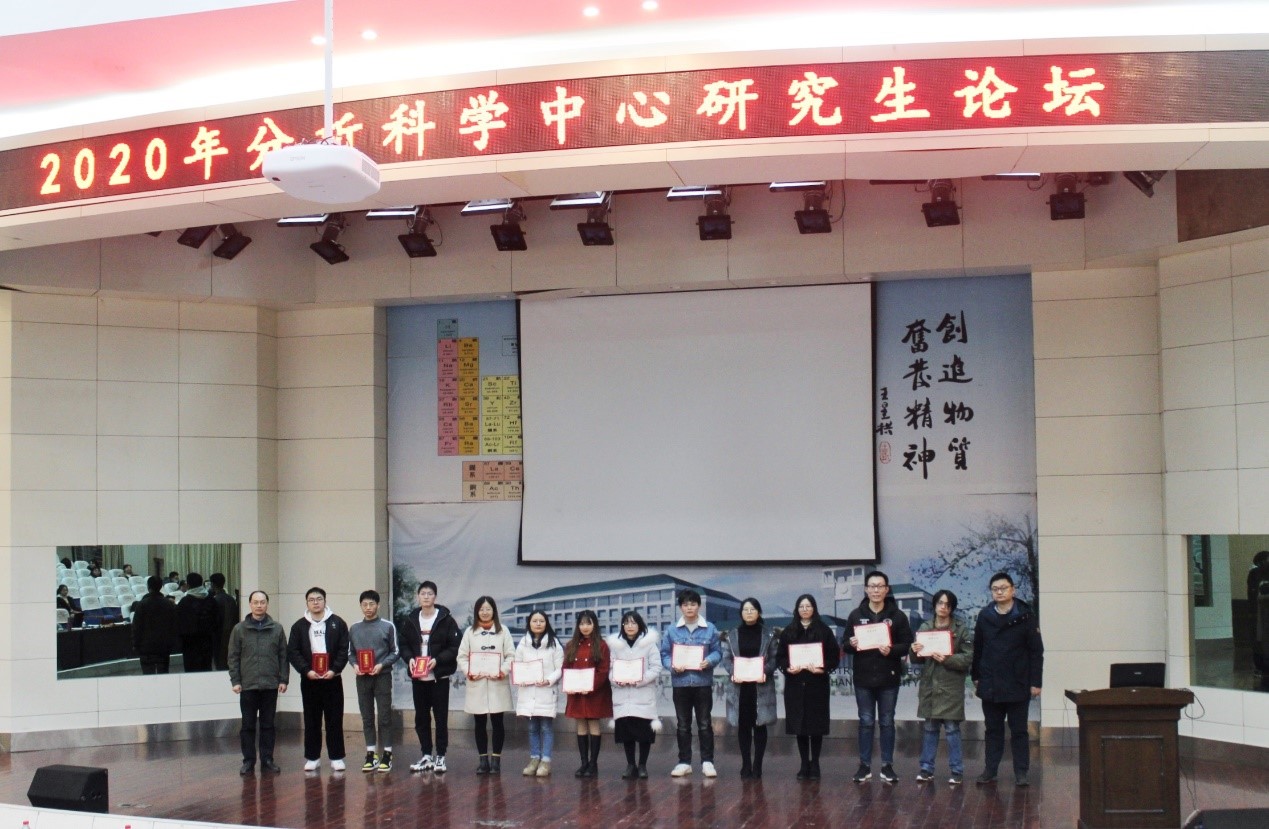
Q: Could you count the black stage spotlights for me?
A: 11